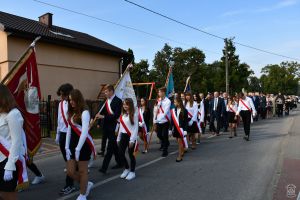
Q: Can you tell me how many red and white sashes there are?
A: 12